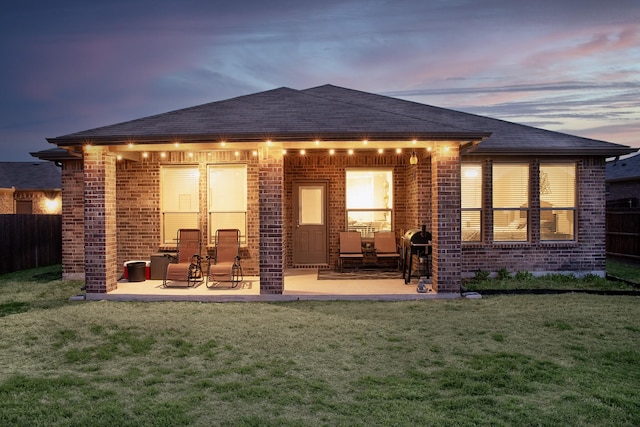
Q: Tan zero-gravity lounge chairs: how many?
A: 2